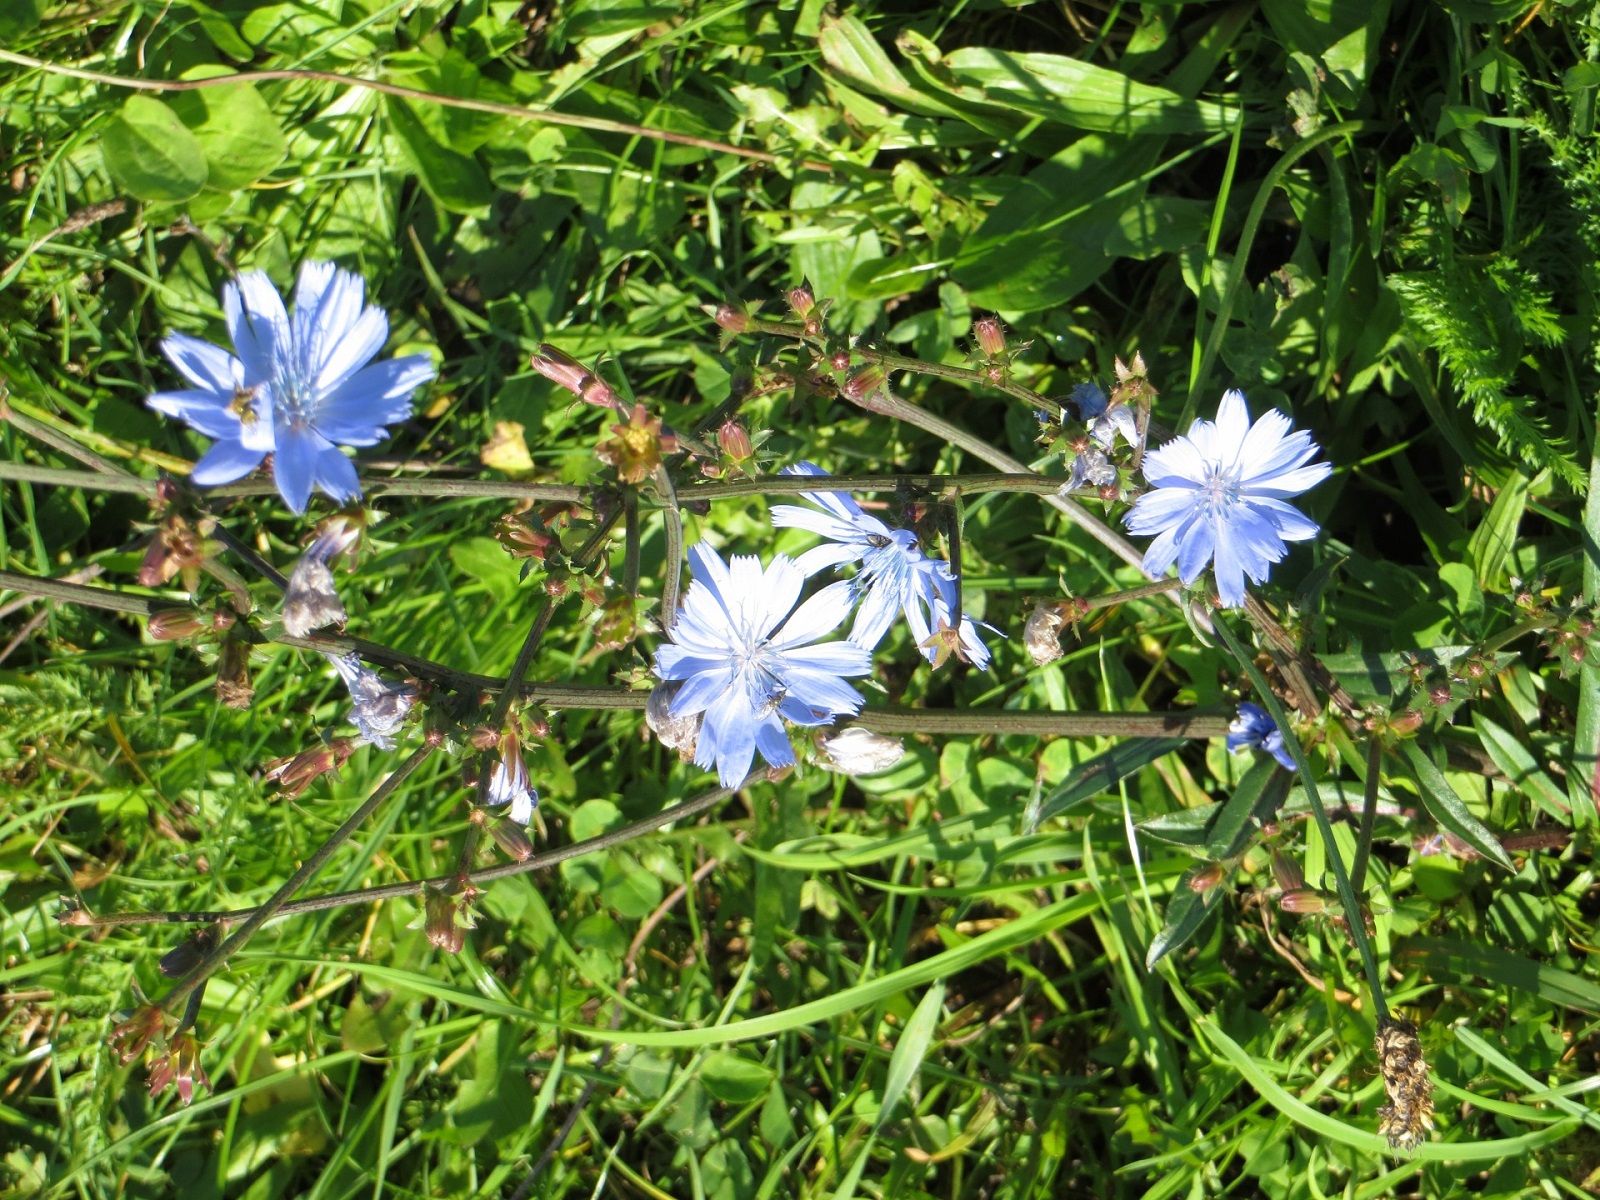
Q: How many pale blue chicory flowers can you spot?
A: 4